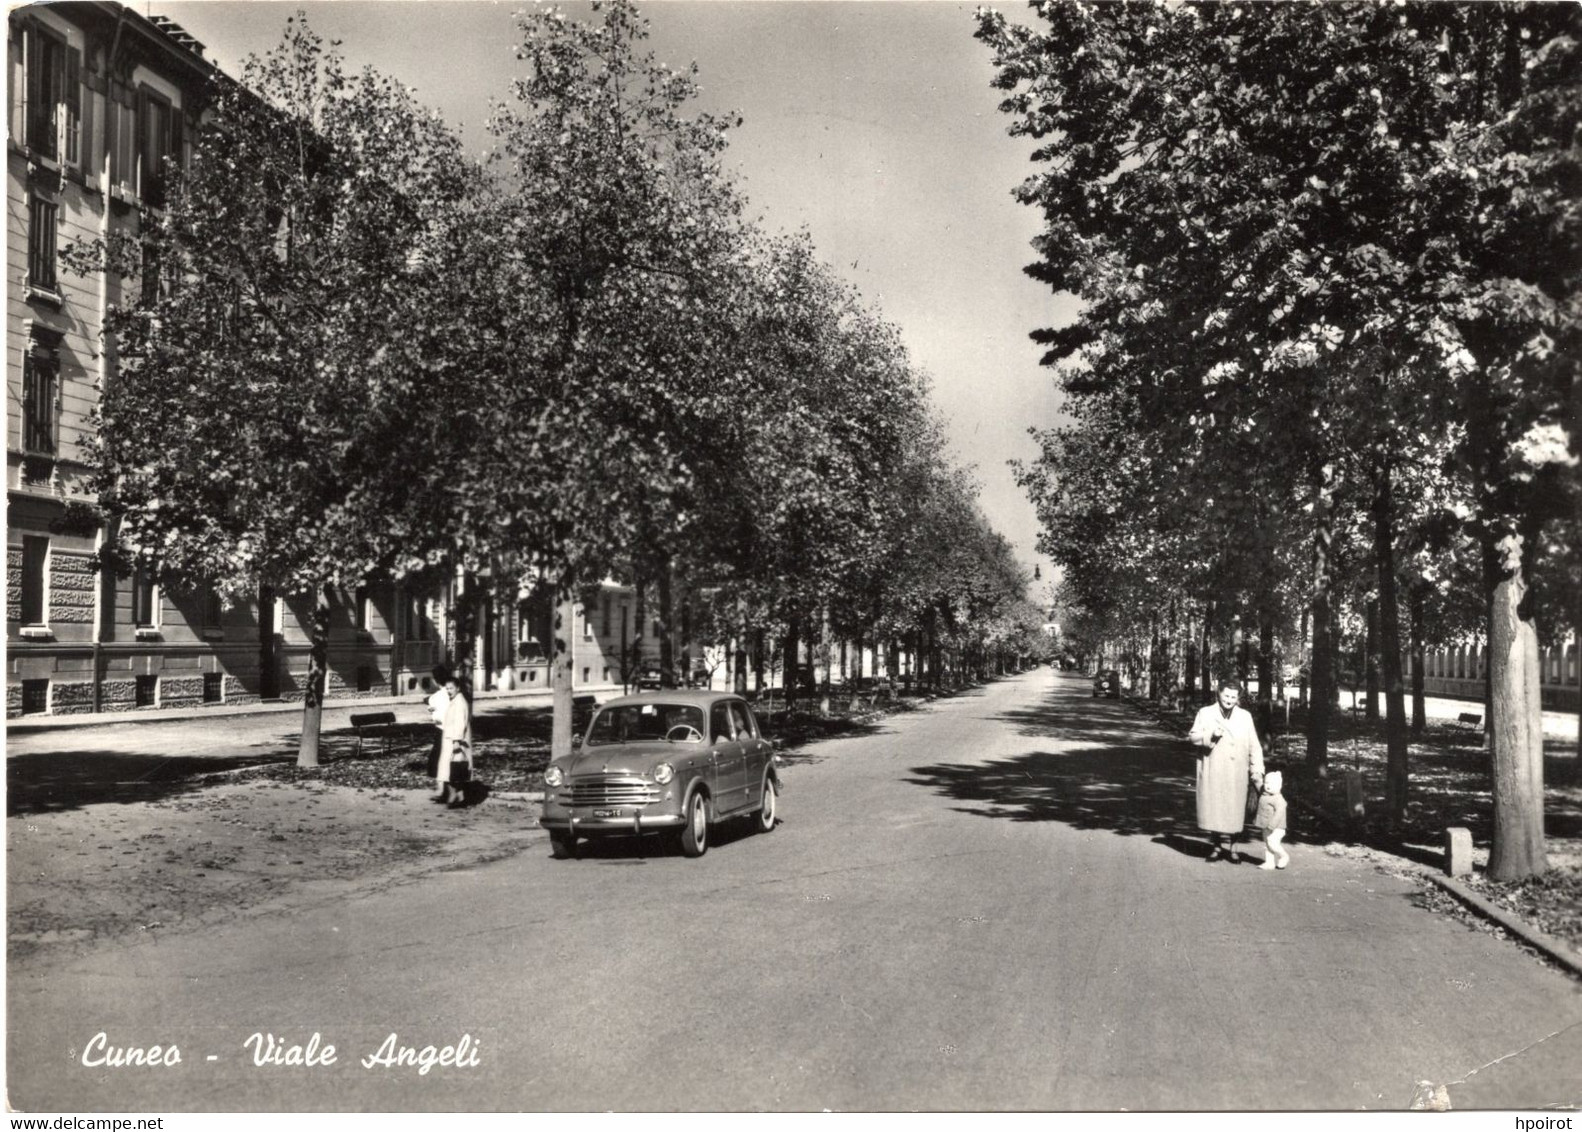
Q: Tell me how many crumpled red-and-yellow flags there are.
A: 0